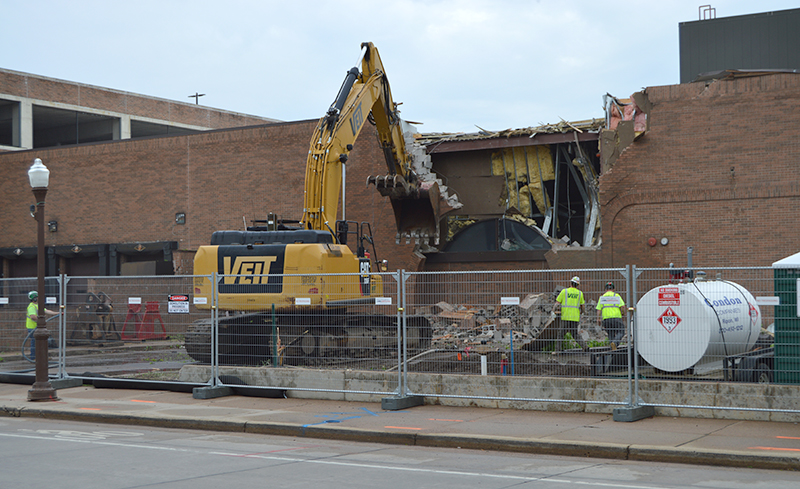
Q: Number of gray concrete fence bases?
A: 4